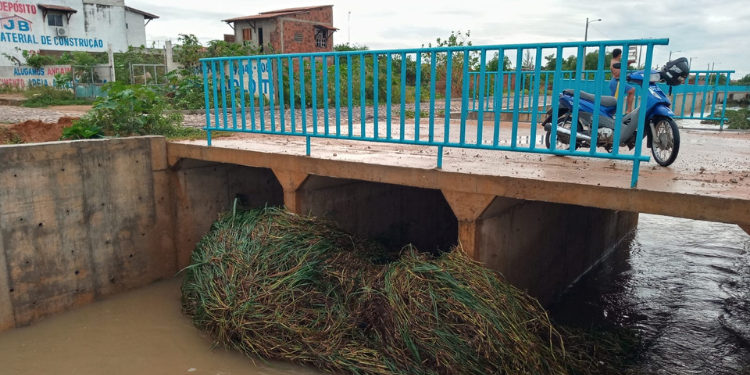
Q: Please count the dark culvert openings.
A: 3